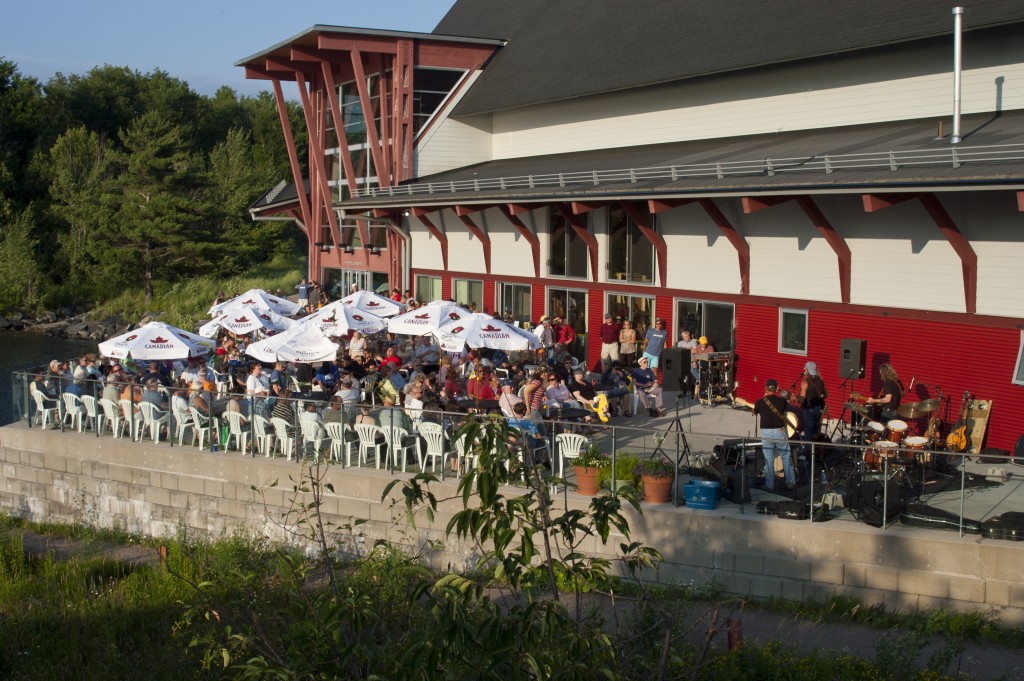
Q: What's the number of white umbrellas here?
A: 8